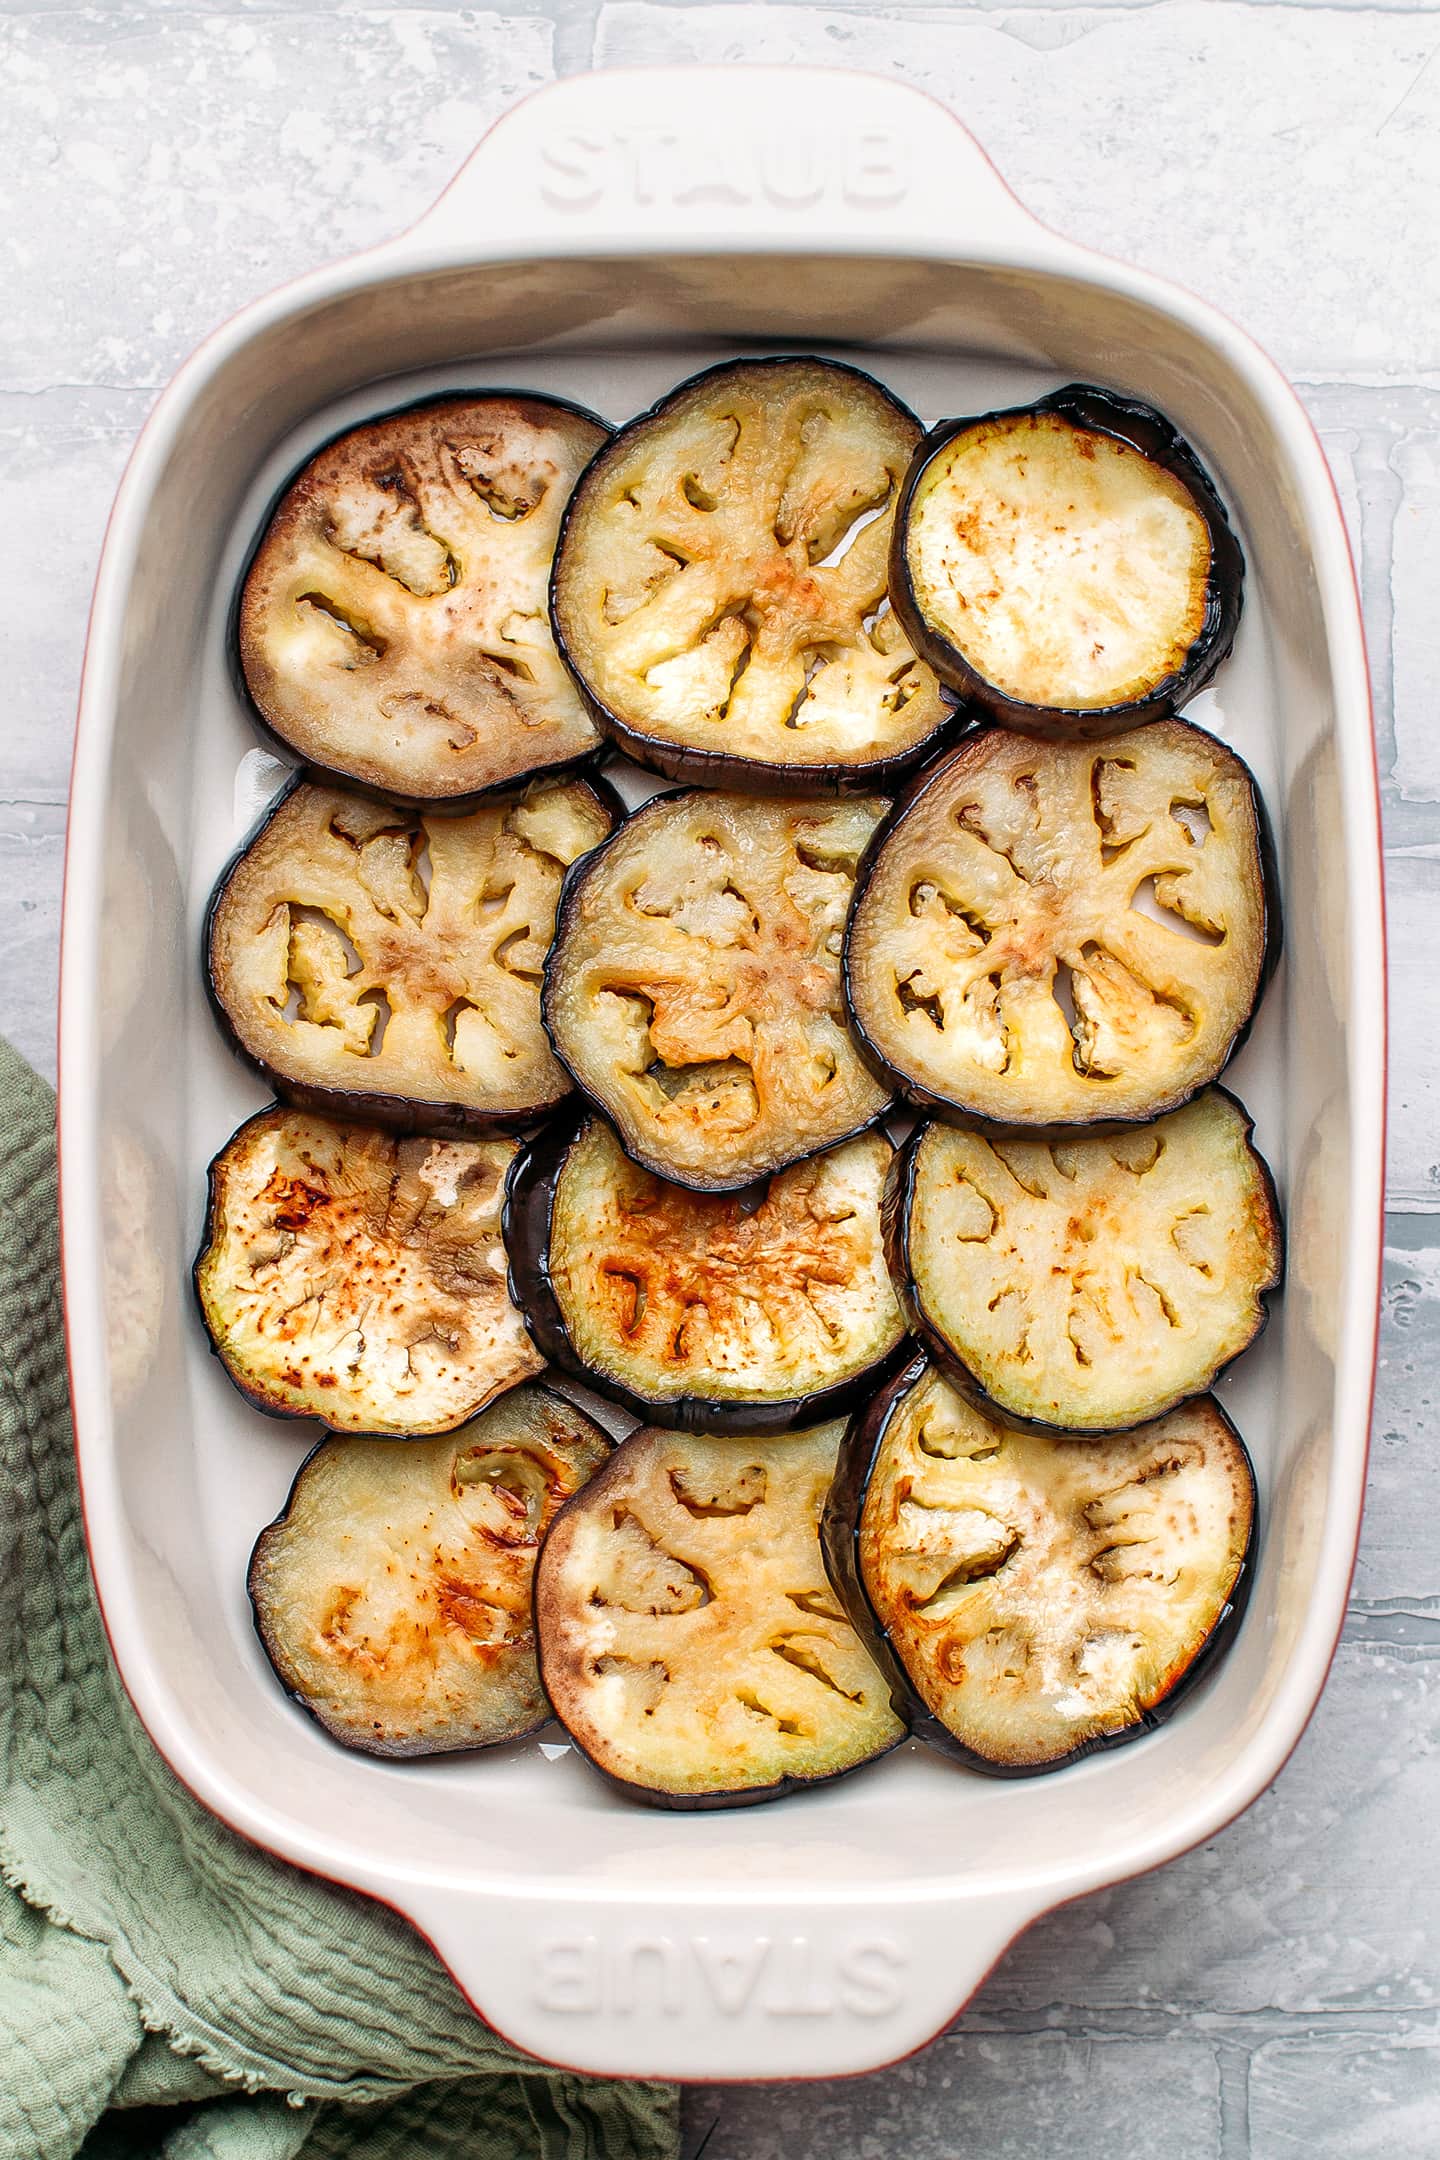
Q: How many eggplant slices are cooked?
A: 12